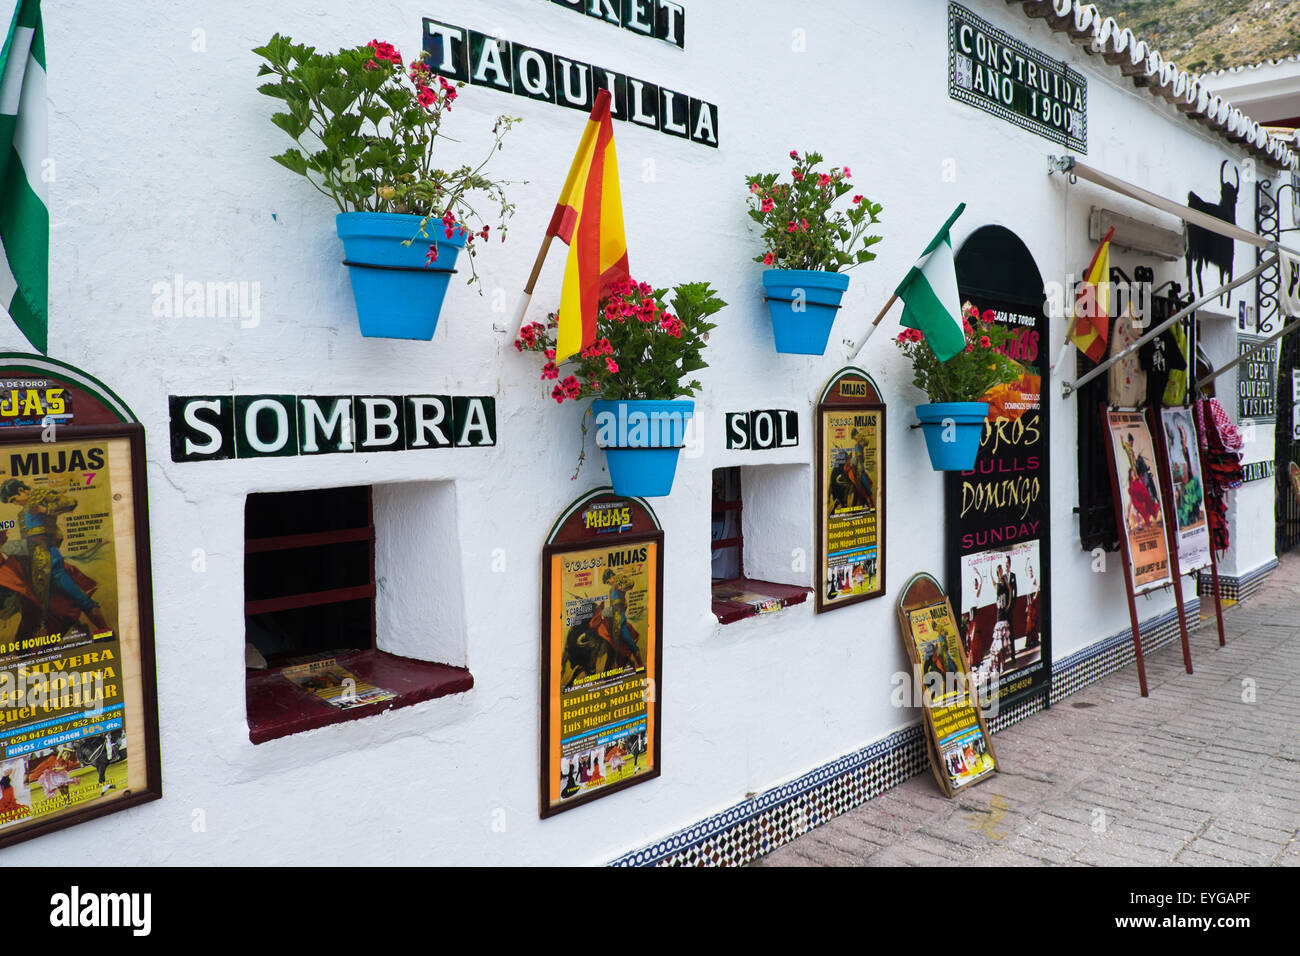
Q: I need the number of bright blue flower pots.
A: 4